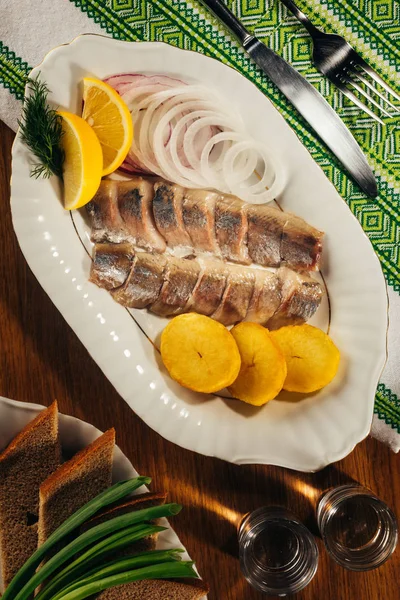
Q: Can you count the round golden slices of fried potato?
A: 3